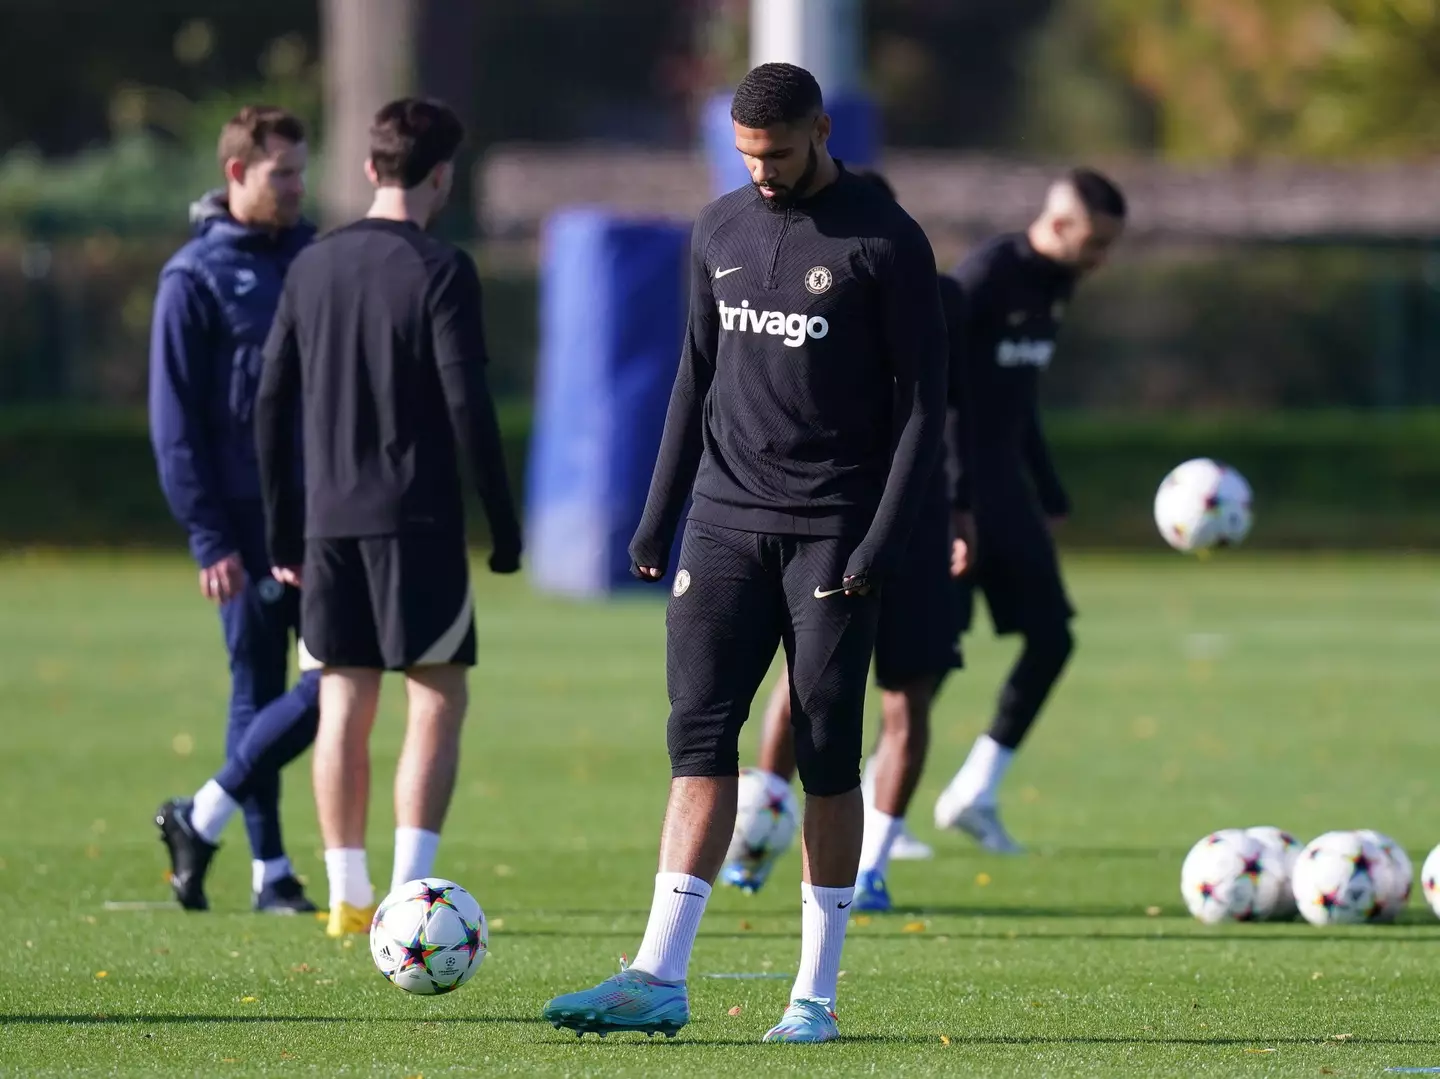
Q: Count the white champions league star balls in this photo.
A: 8